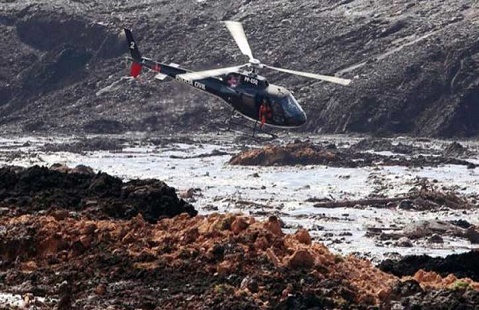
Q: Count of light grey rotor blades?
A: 3